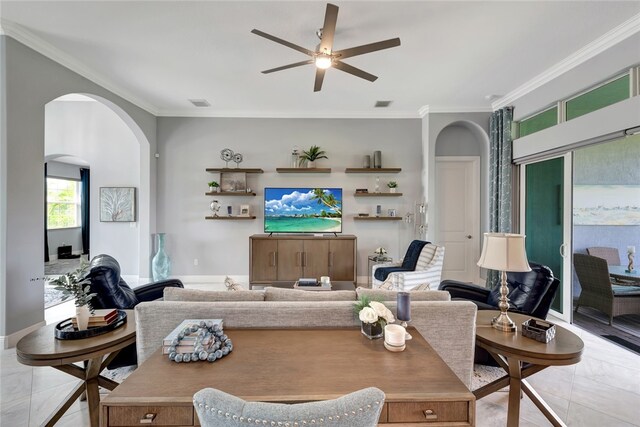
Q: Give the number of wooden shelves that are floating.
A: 7